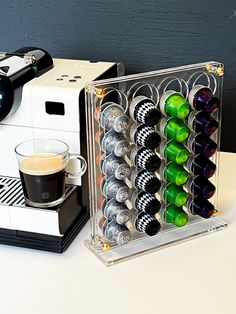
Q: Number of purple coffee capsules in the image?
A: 6